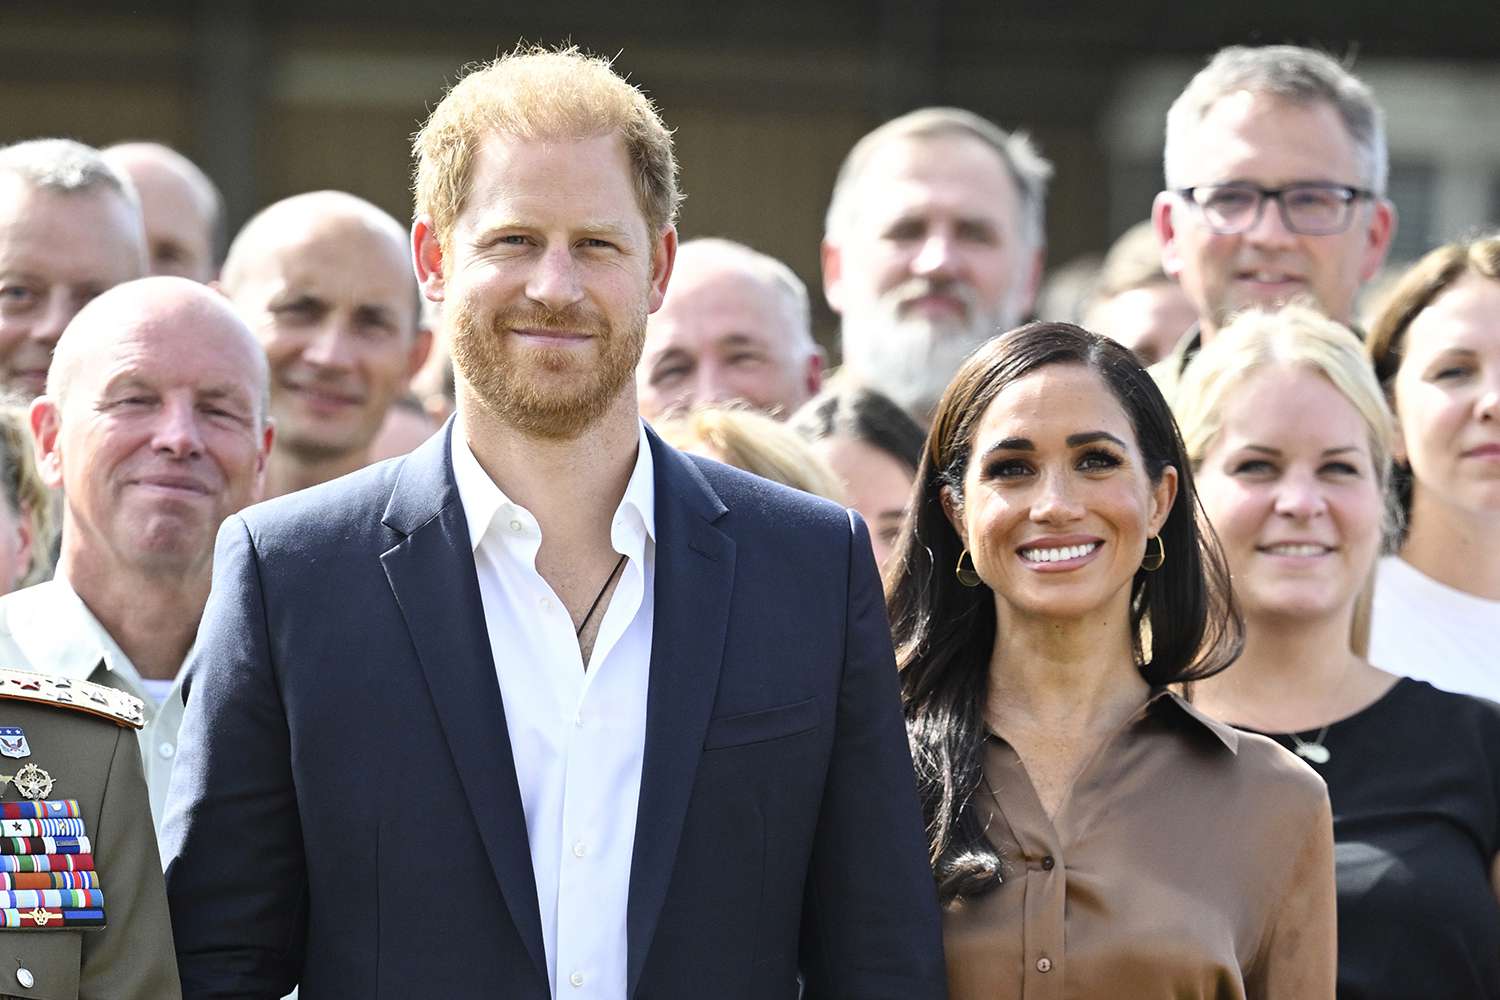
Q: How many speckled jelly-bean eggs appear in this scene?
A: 0